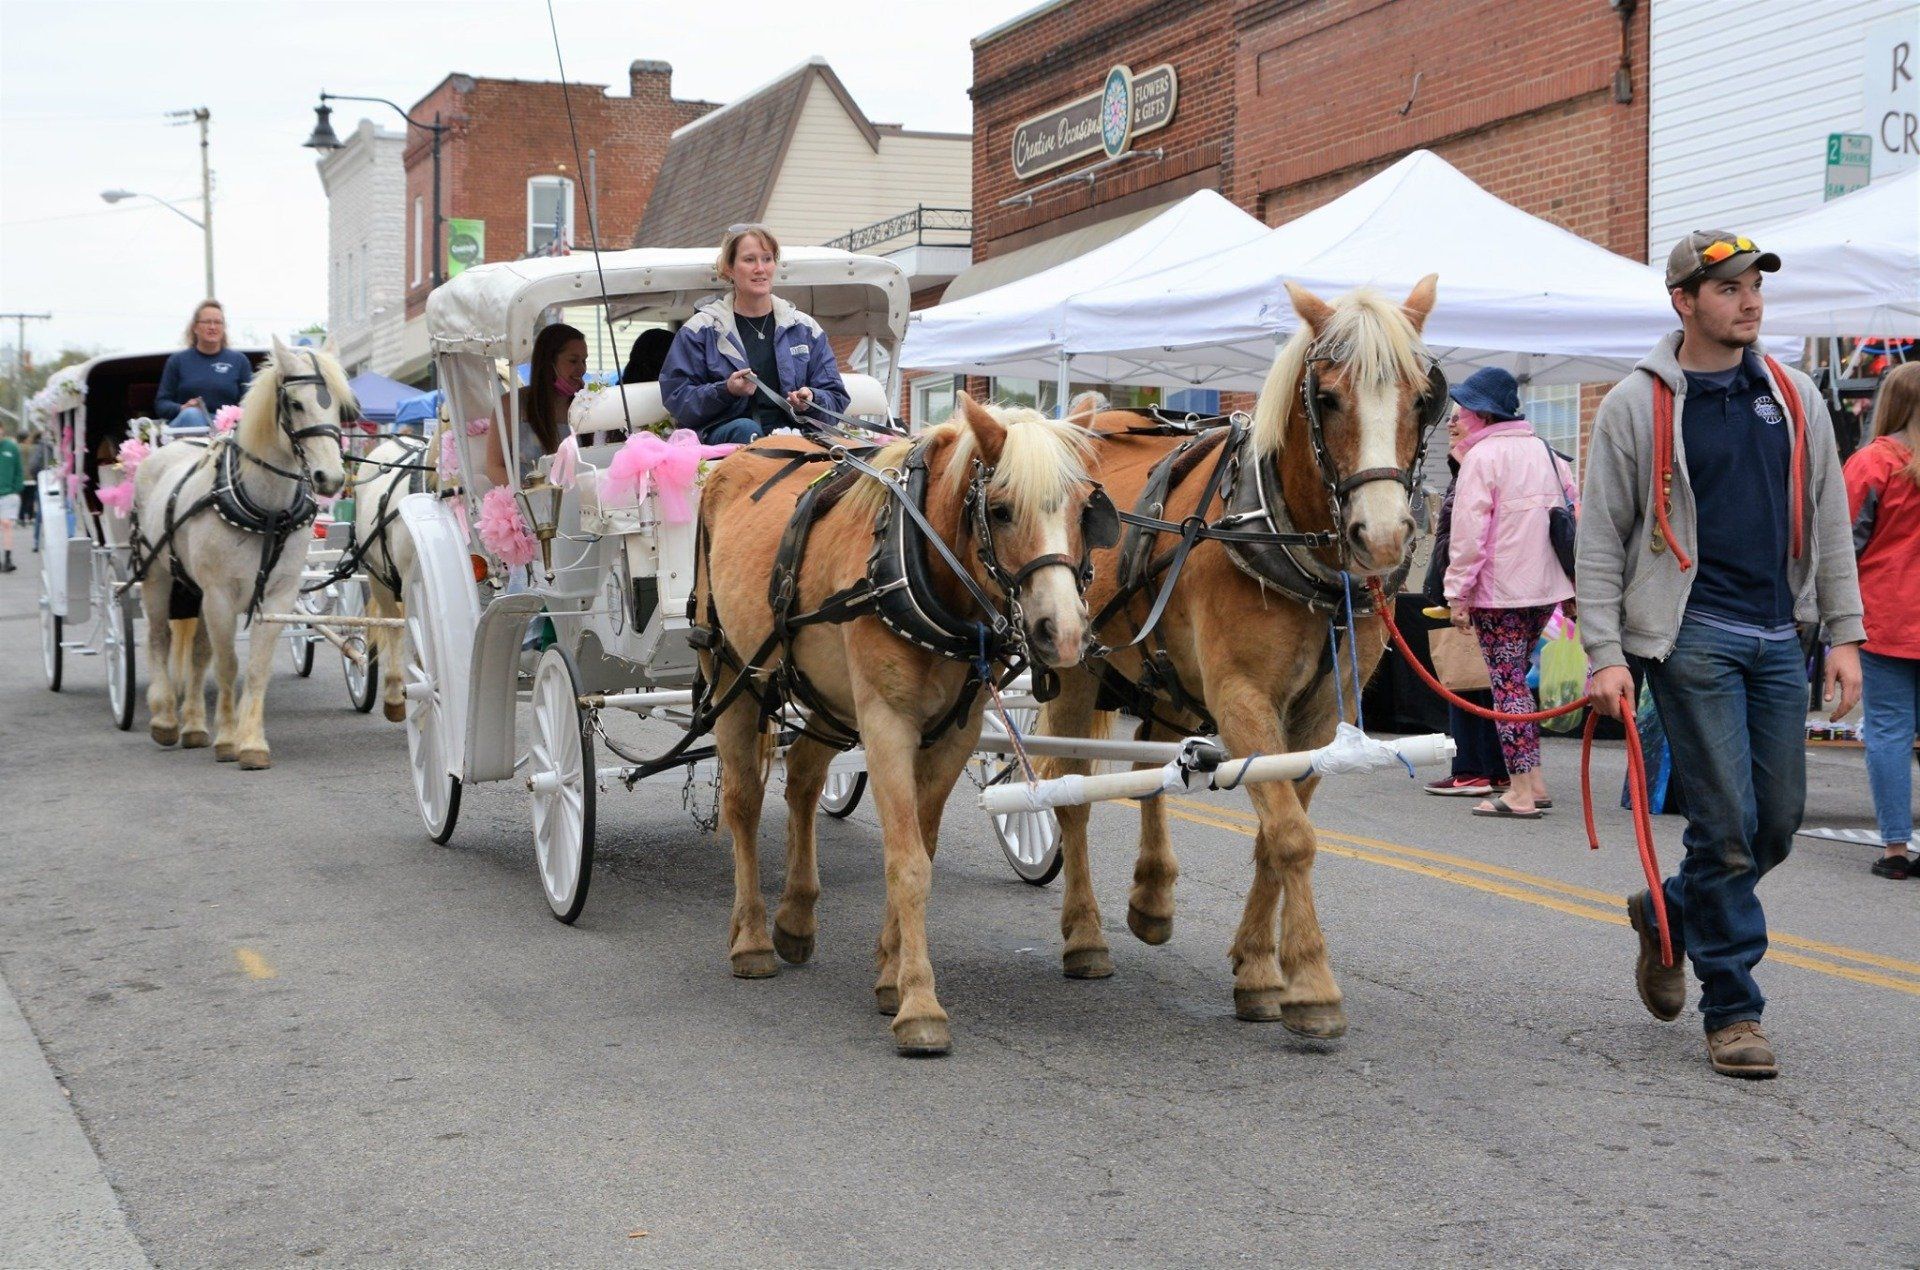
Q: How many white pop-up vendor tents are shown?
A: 3